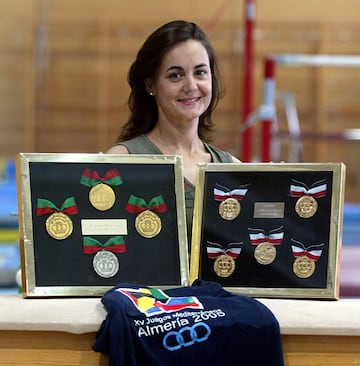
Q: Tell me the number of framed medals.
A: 9